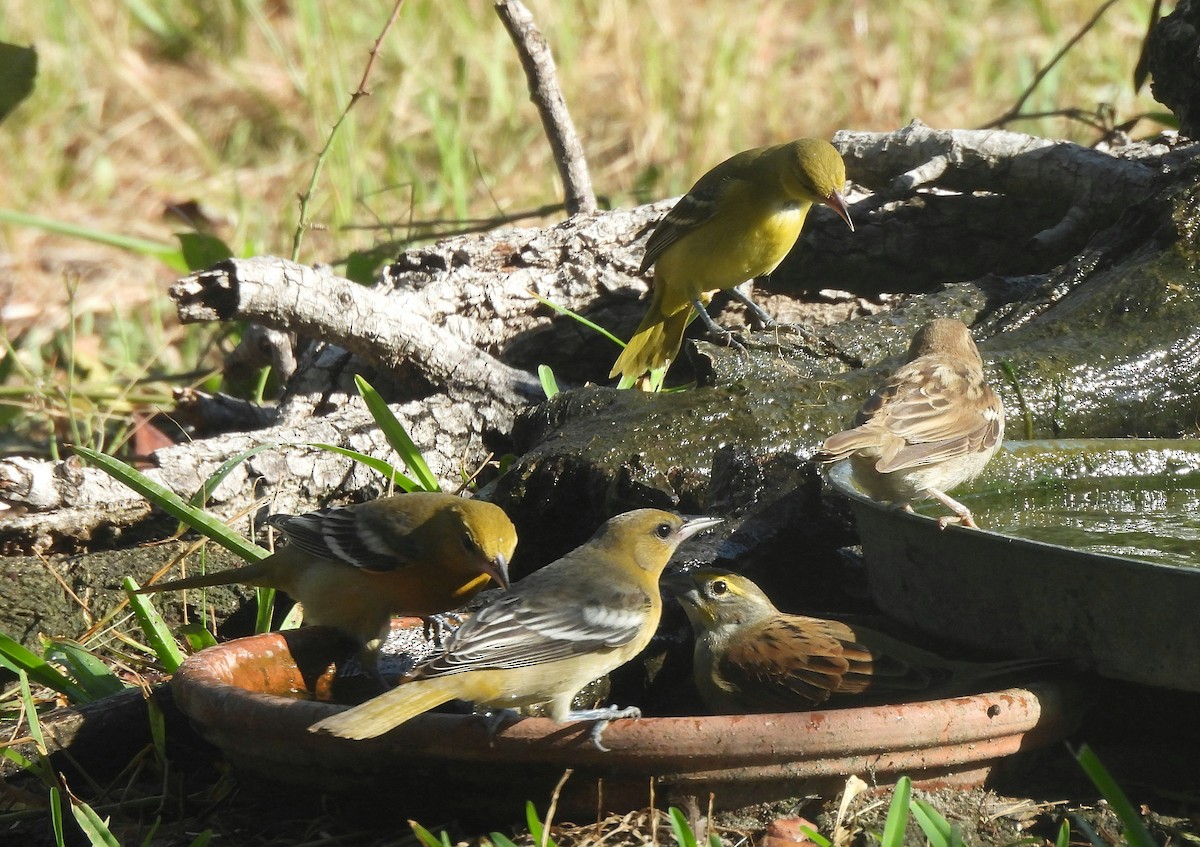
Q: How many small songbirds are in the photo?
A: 5